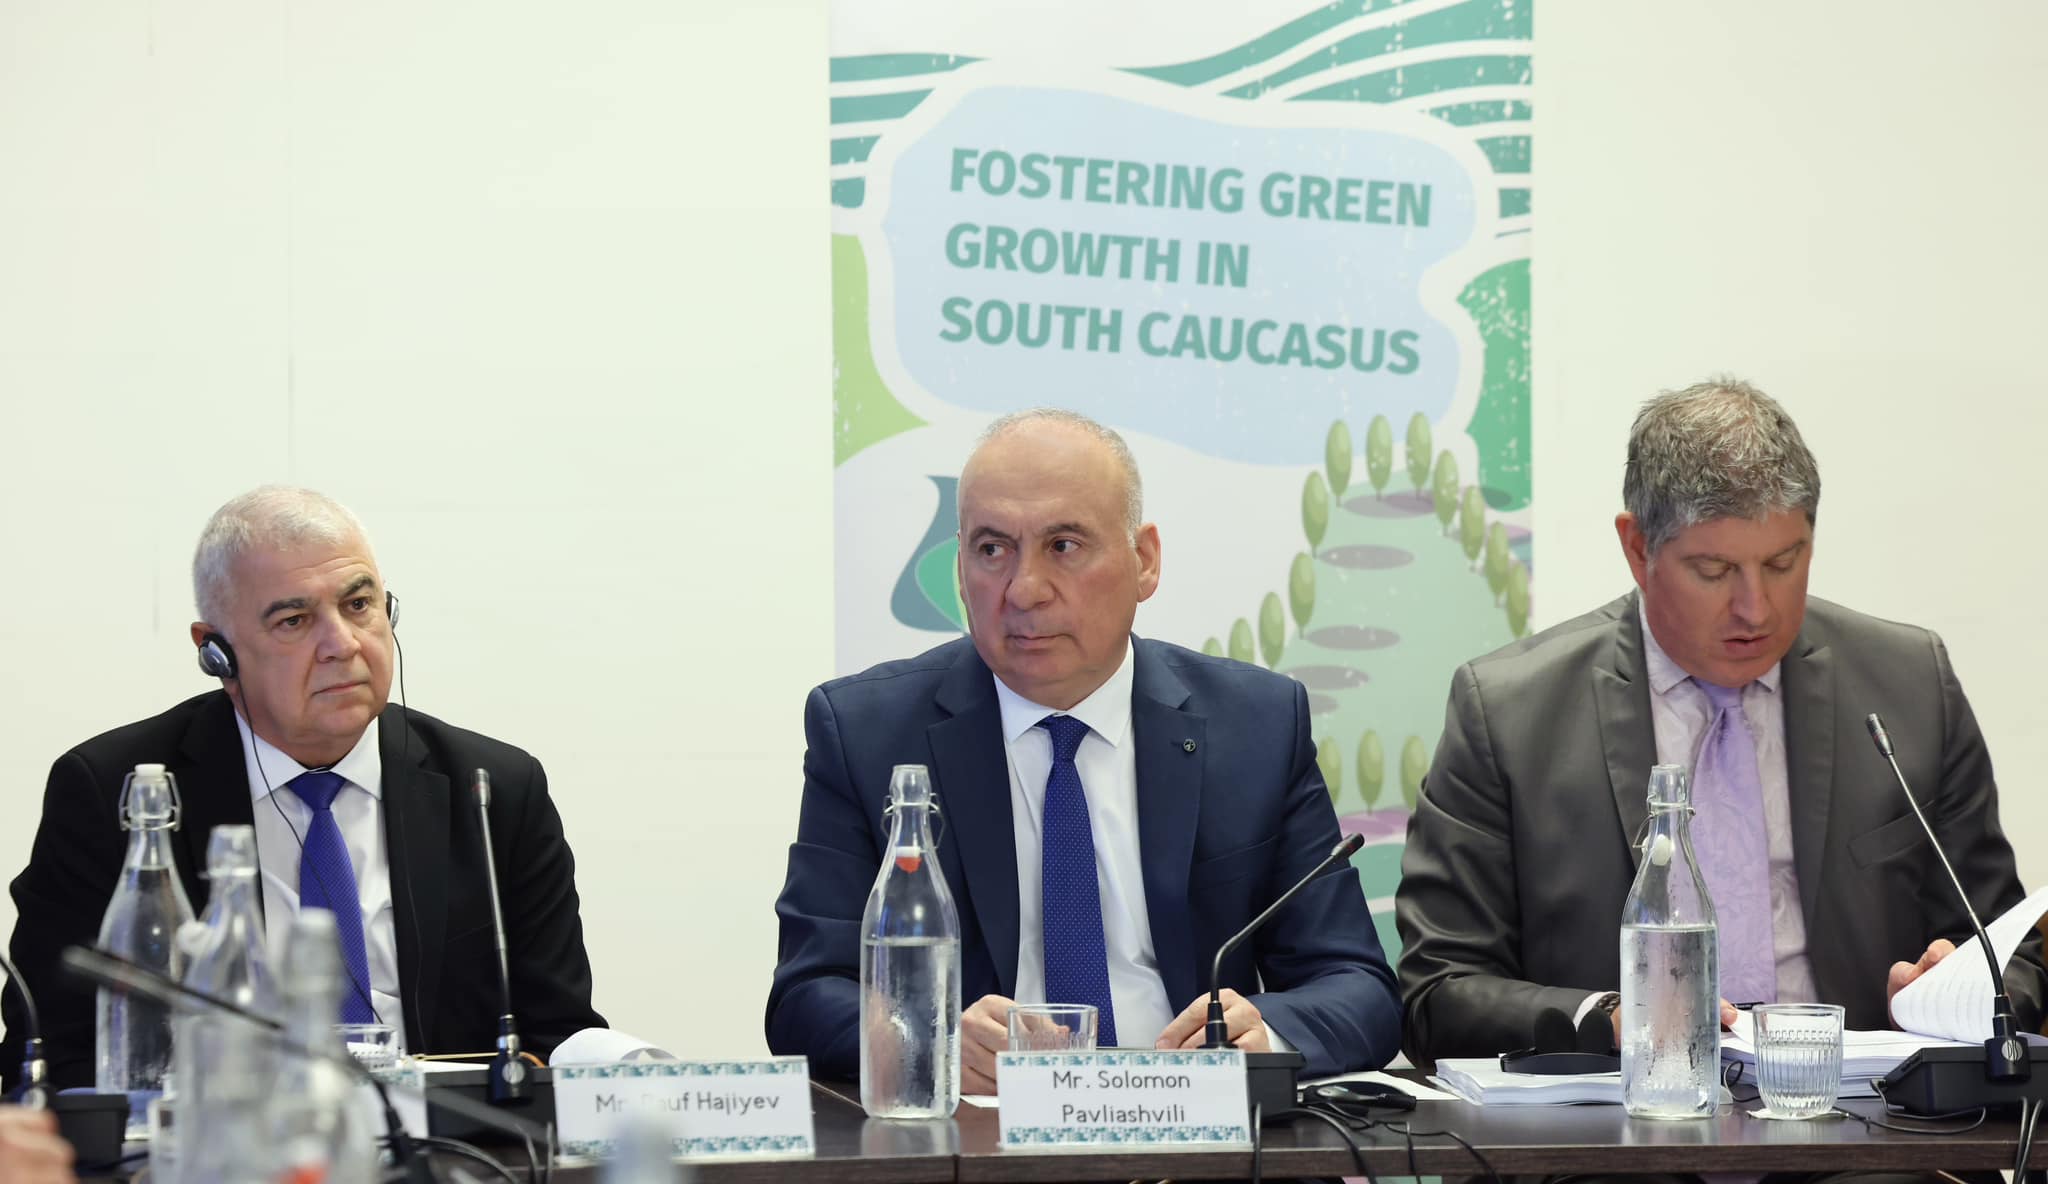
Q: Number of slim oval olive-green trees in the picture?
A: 15